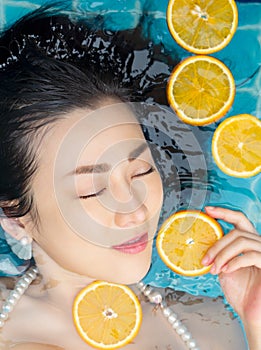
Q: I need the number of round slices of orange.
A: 5